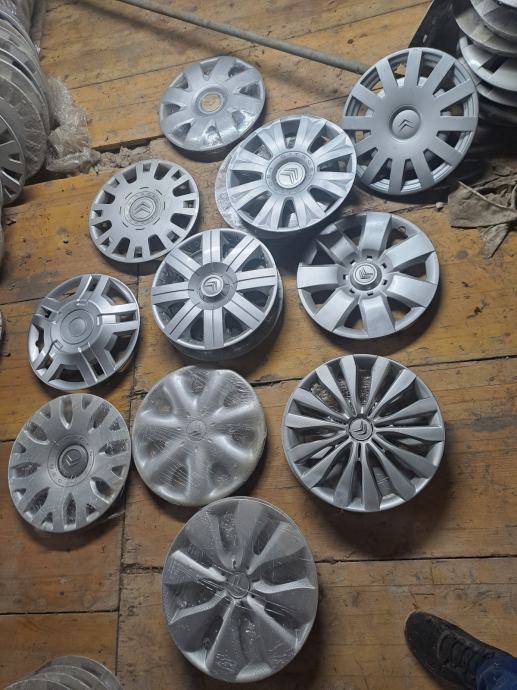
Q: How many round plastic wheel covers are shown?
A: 11